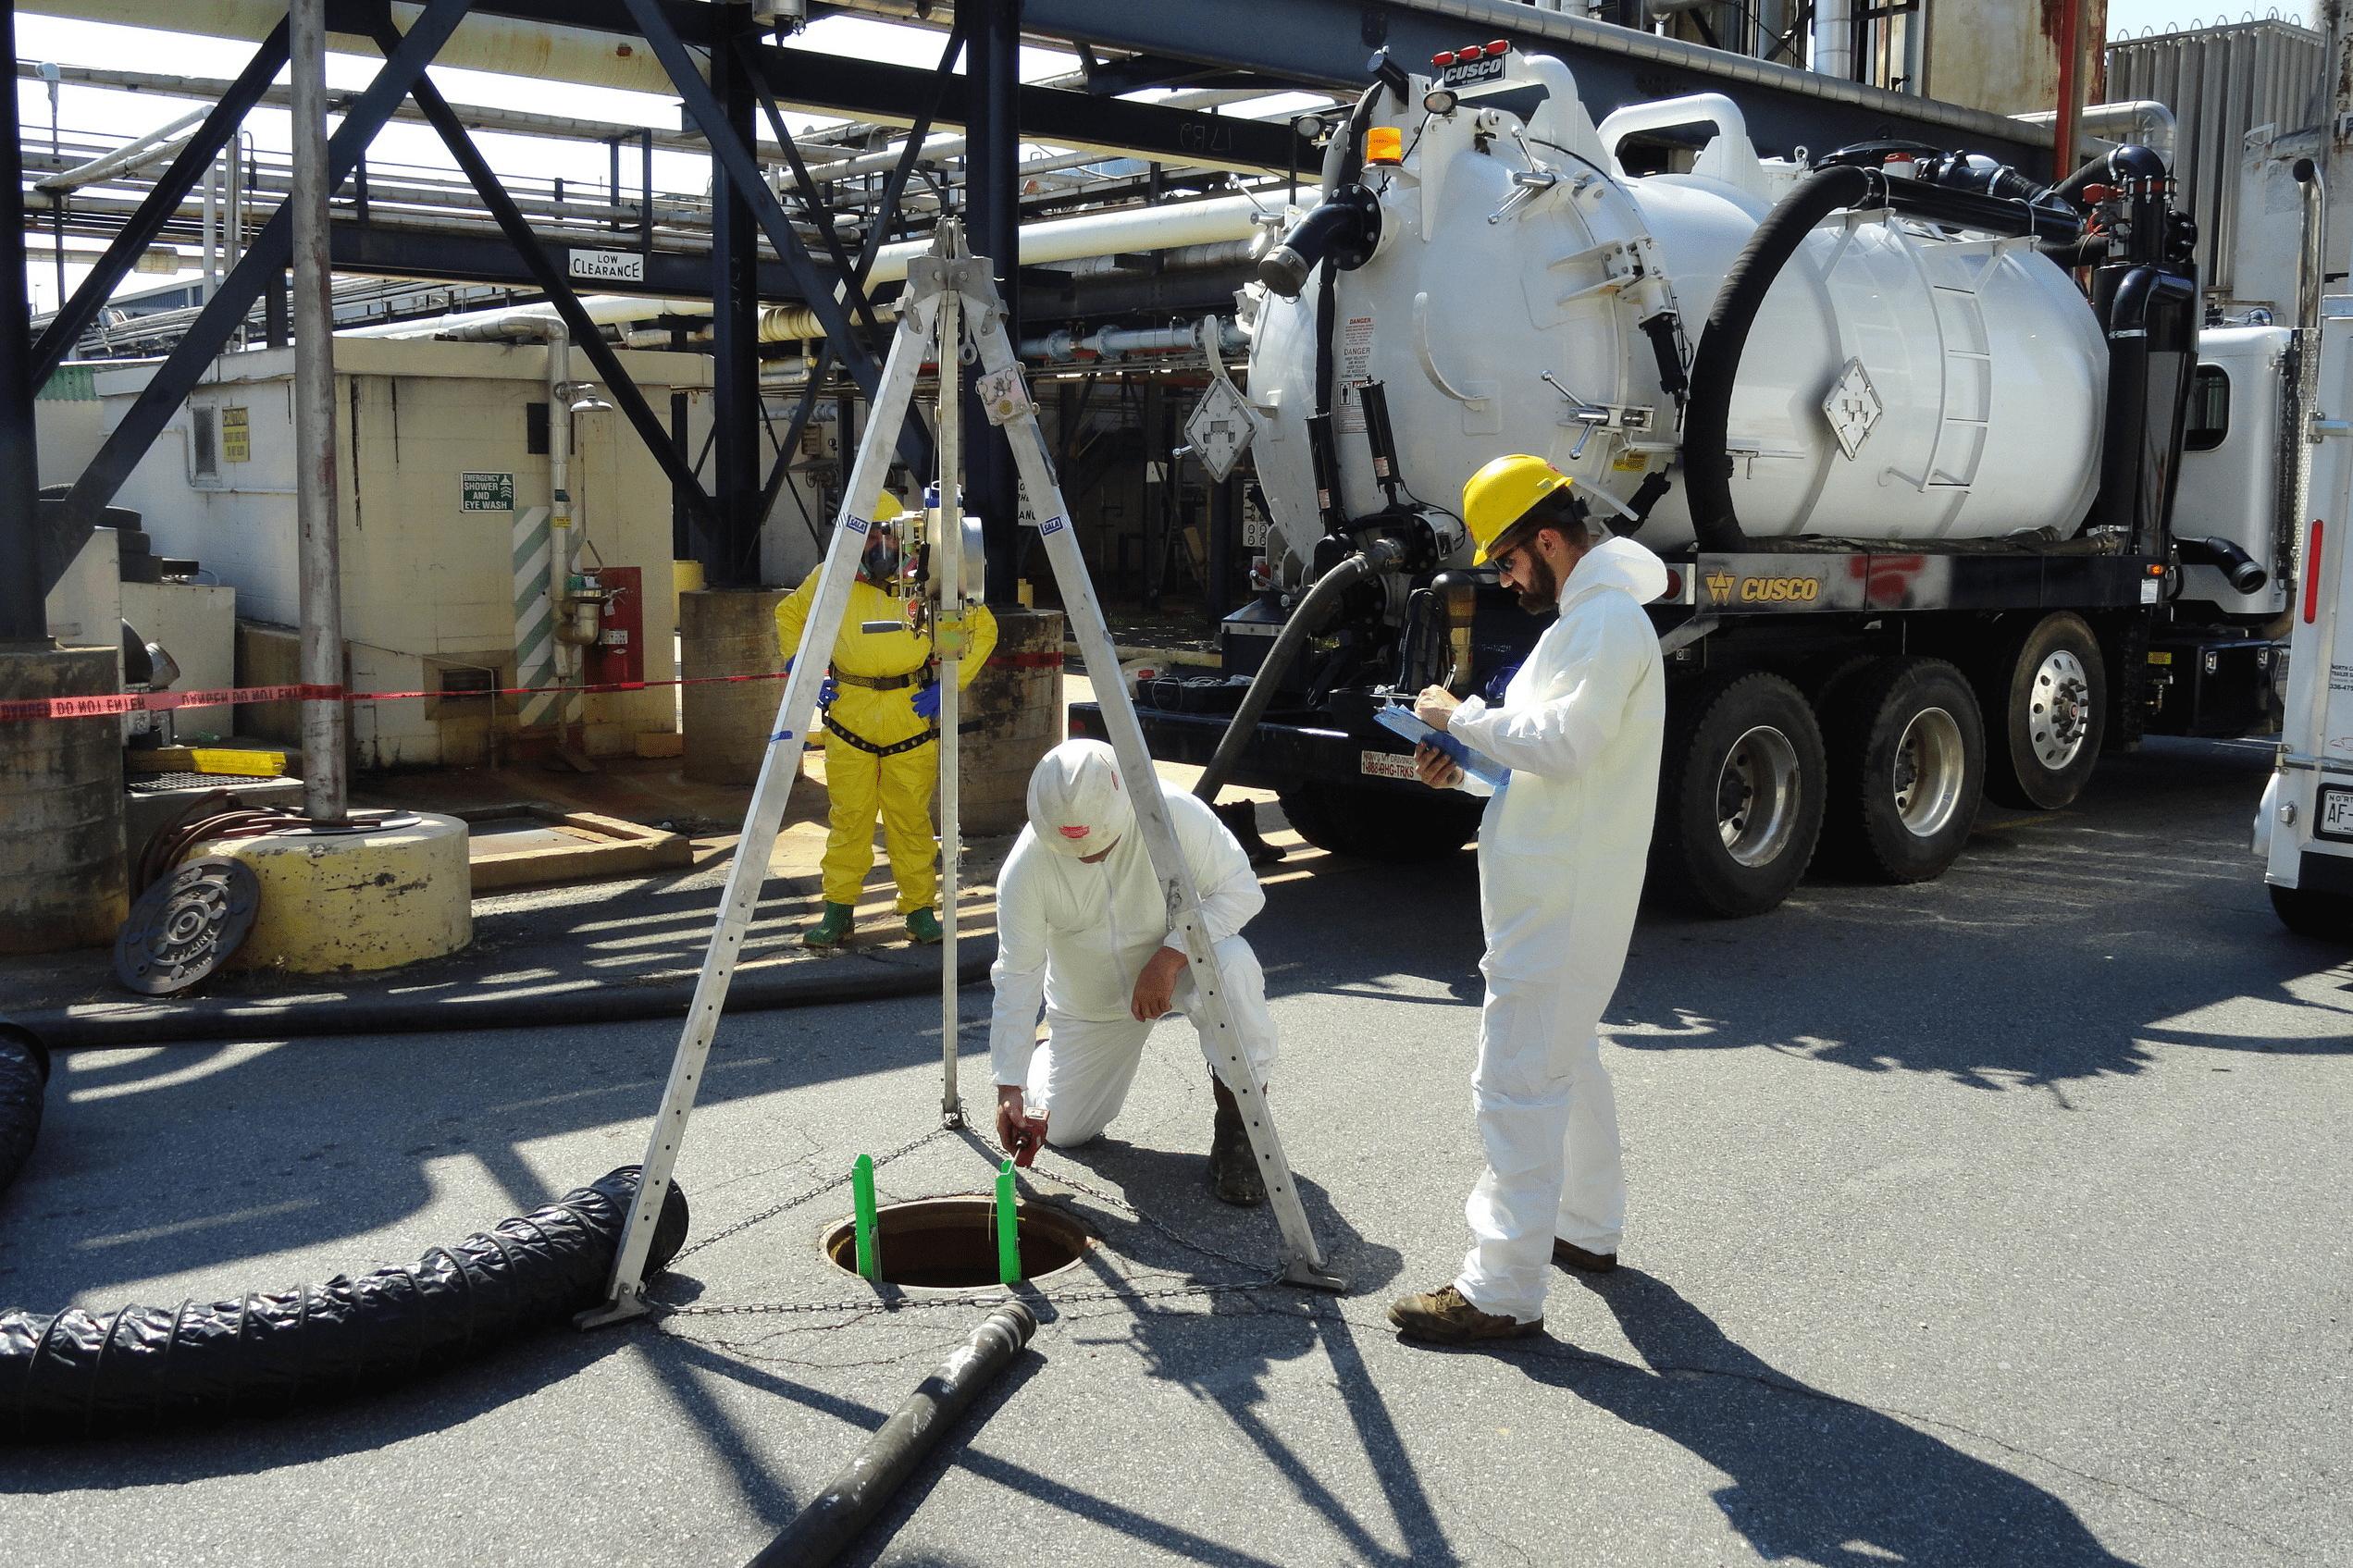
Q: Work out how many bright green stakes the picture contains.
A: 2